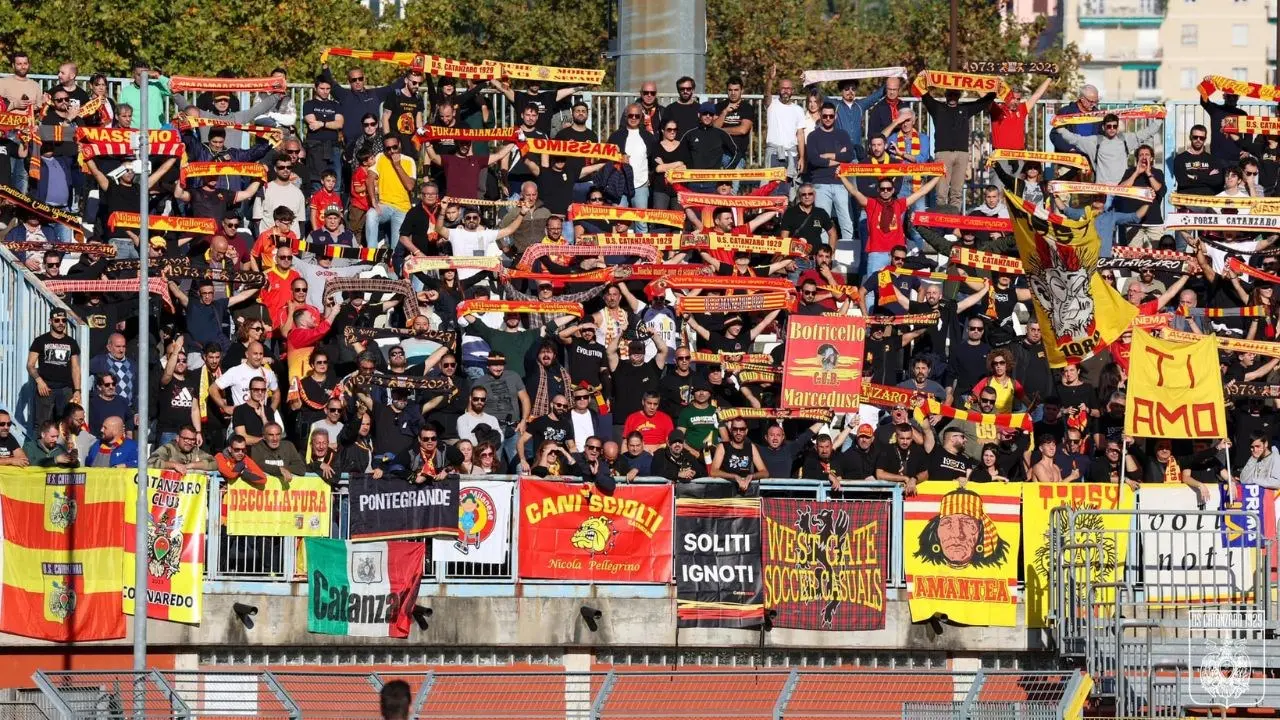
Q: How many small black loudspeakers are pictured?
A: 5